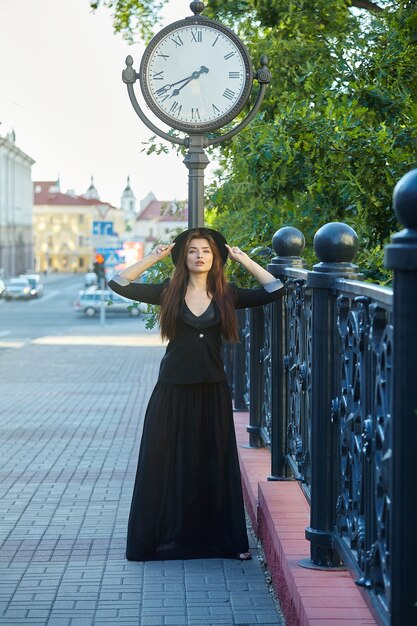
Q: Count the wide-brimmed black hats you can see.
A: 1